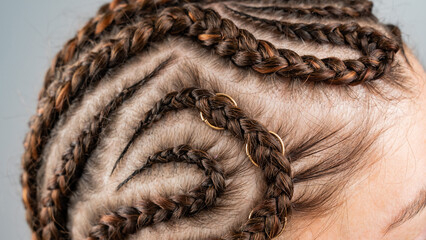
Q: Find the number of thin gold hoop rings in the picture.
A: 3